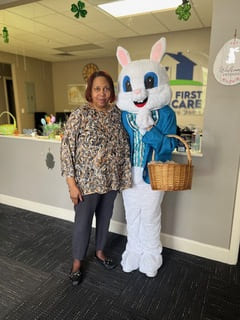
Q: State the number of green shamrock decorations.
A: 3